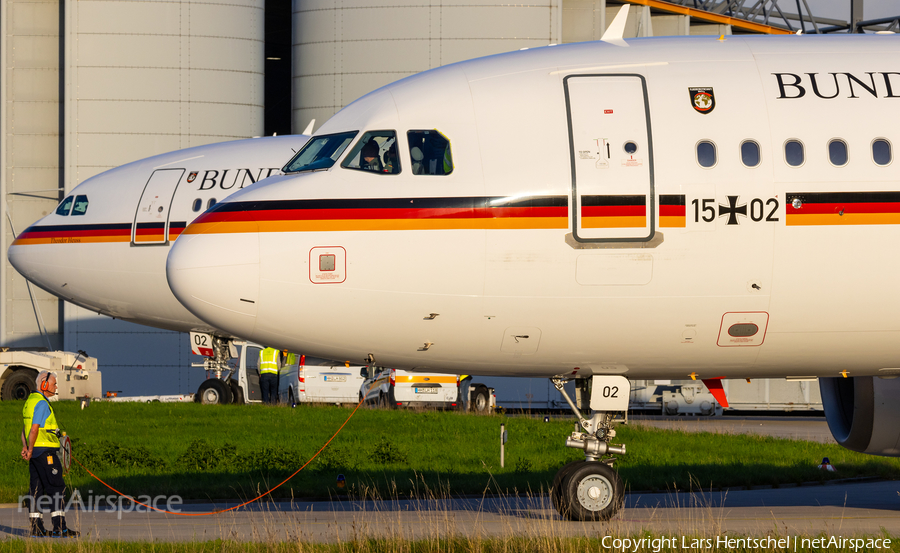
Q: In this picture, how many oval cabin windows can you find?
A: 7